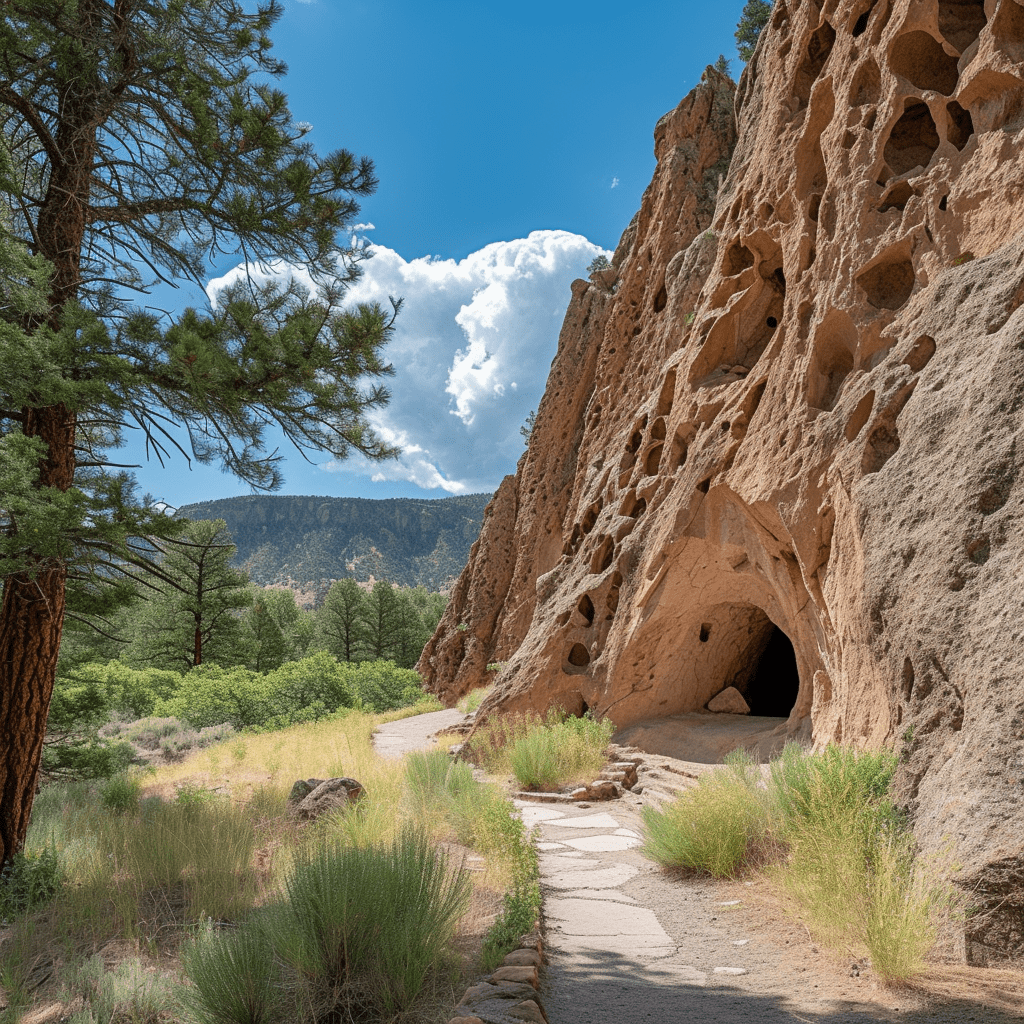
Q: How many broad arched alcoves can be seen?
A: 1